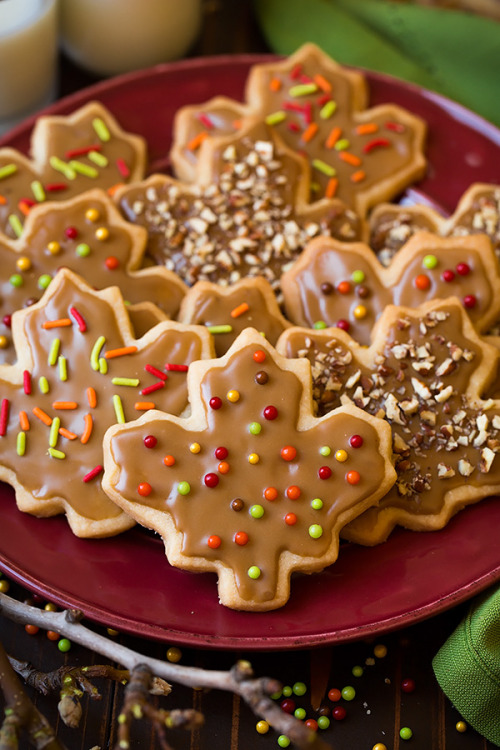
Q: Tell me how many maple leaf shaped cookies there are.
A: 10